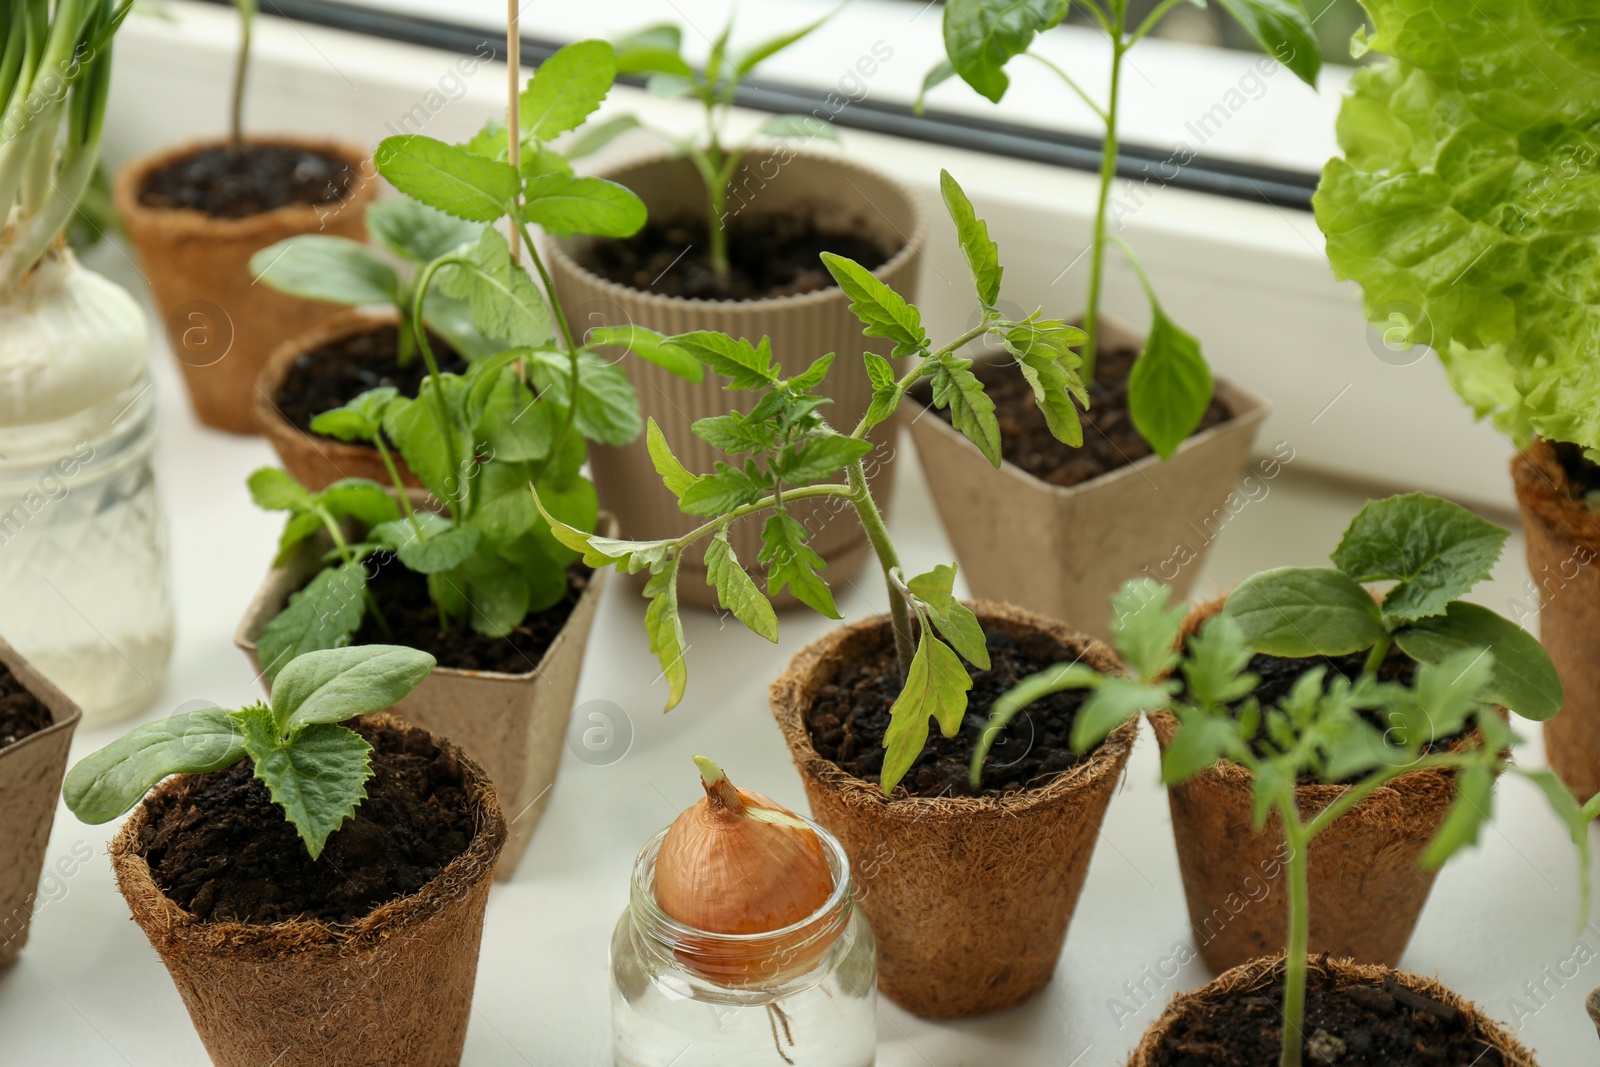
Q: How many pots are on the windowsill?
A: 11